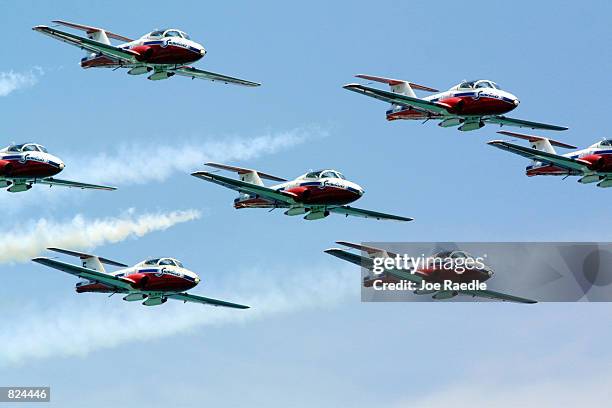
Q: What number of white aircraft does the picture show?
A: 7